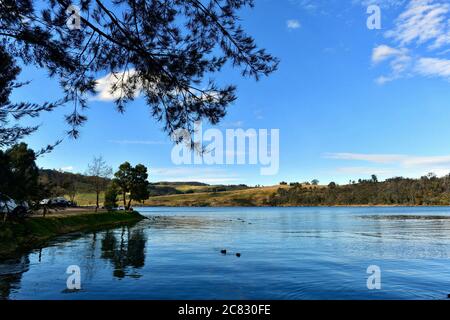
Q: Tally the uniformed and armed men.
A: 0